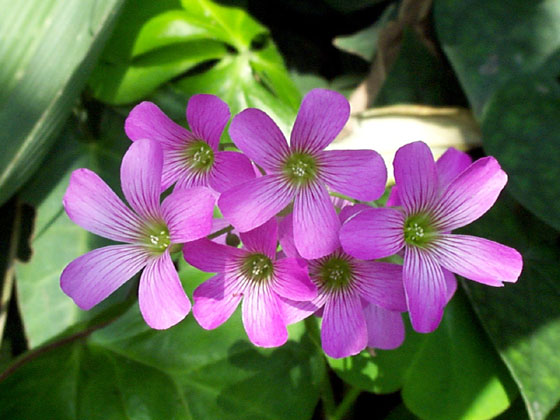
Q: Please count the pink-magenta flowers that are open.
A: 6